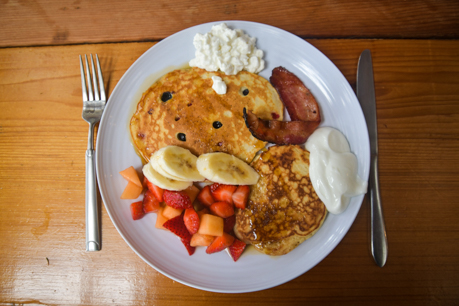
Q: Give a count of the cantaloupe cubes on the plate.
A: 7